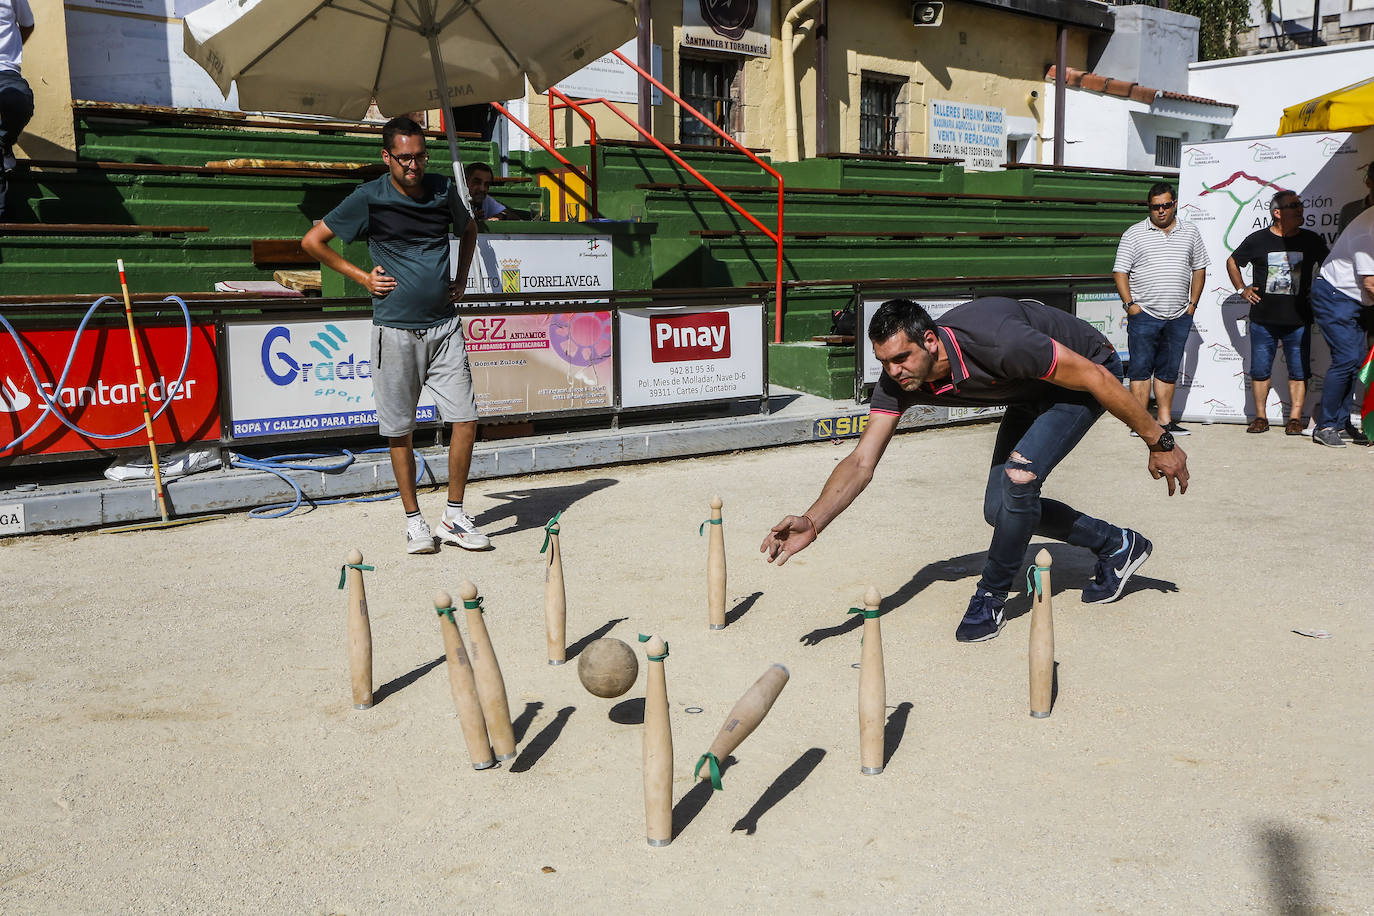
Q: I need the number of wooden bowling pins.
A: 9